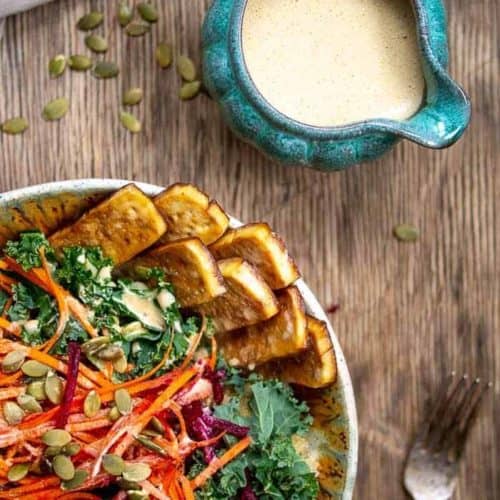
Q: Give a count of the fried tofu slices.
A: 7